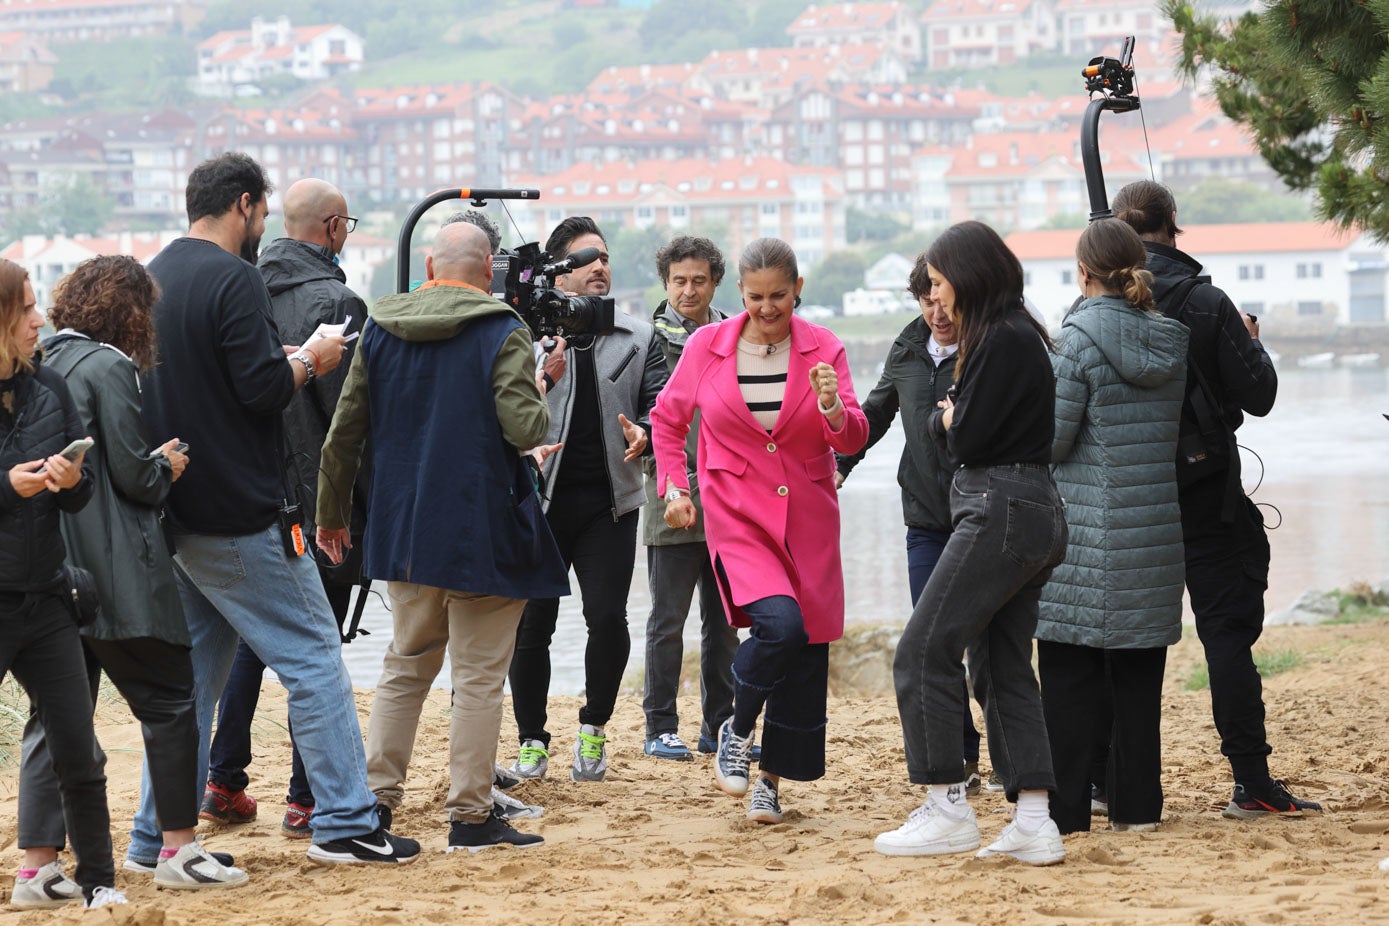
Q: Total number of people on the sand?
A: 13